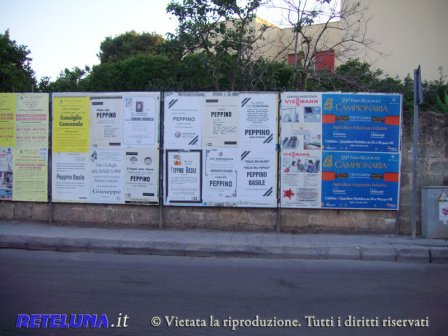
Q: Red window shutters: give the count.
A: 2